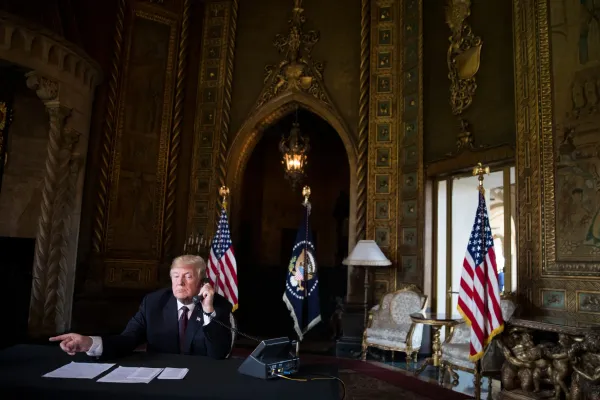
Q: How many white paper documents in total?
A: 3